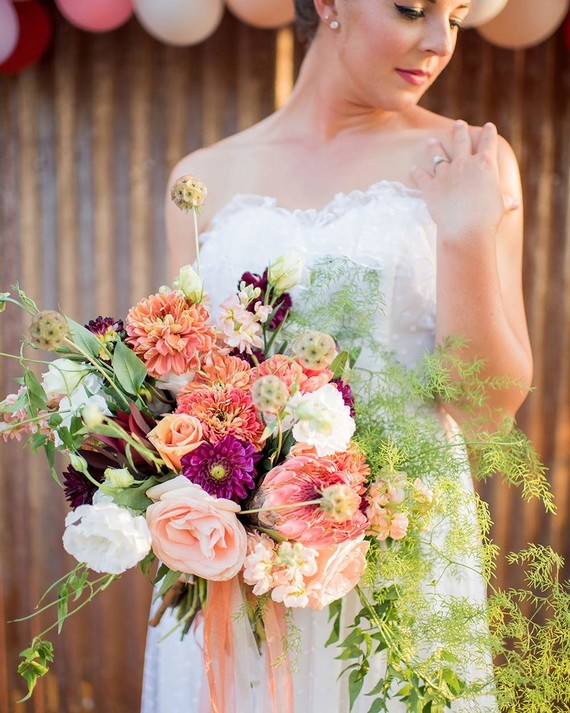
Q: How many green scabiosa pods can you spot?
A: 5